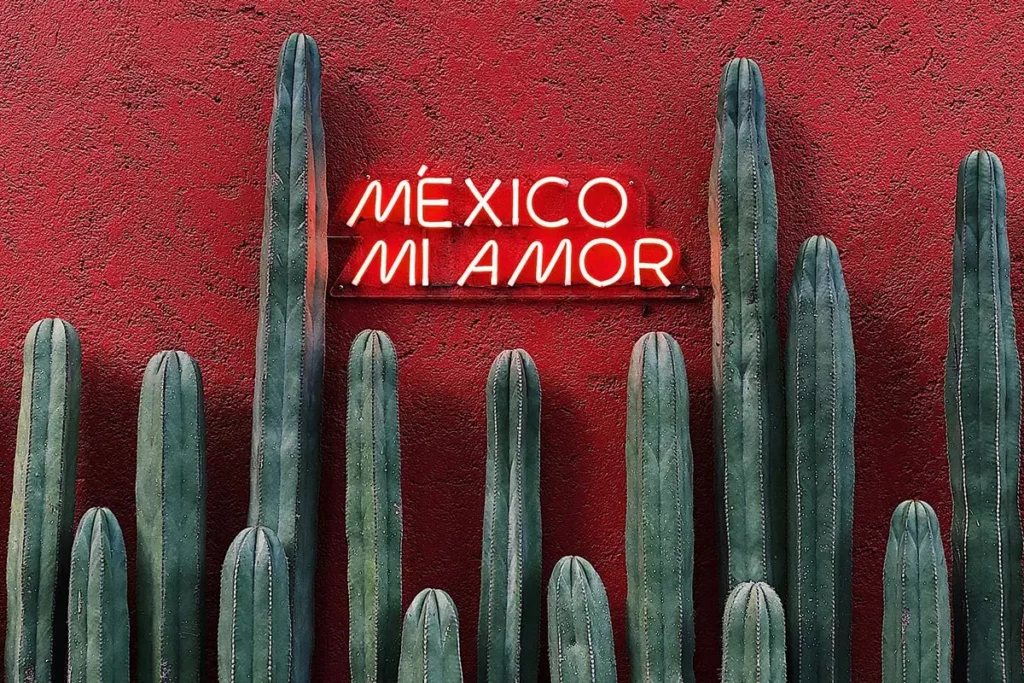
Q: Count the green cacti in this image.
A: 15